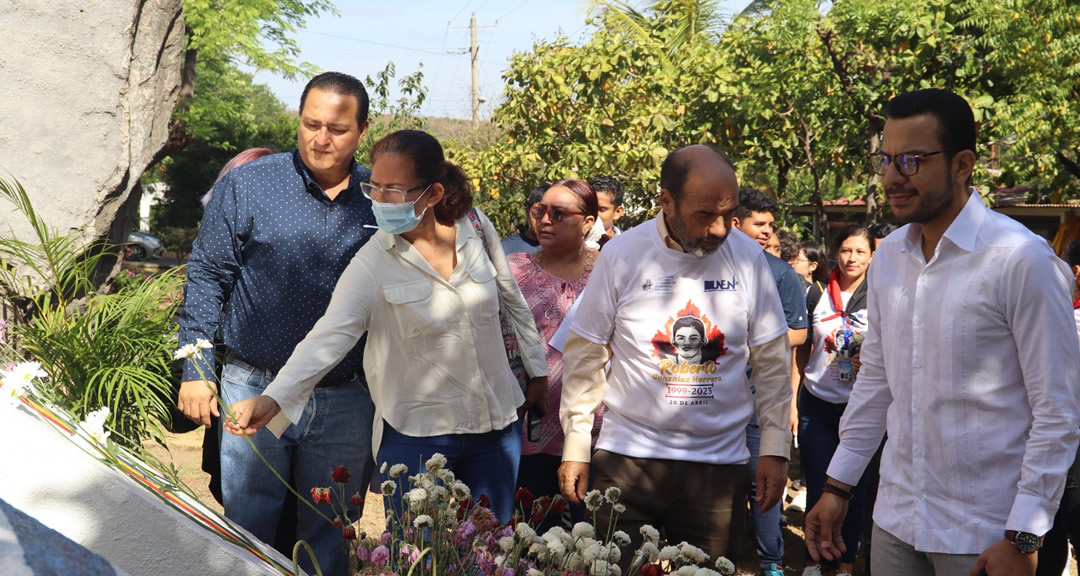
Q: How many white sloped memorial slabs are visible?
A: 1